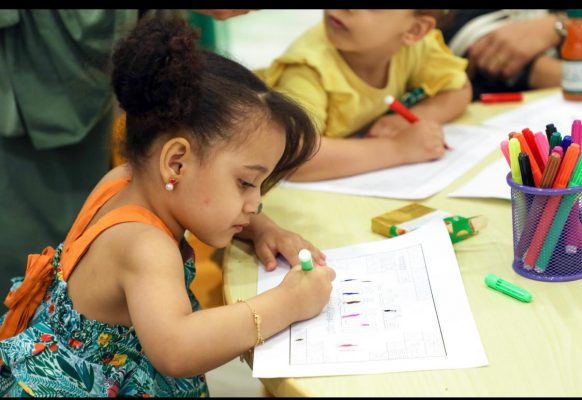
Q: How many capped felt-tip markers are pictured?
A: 15